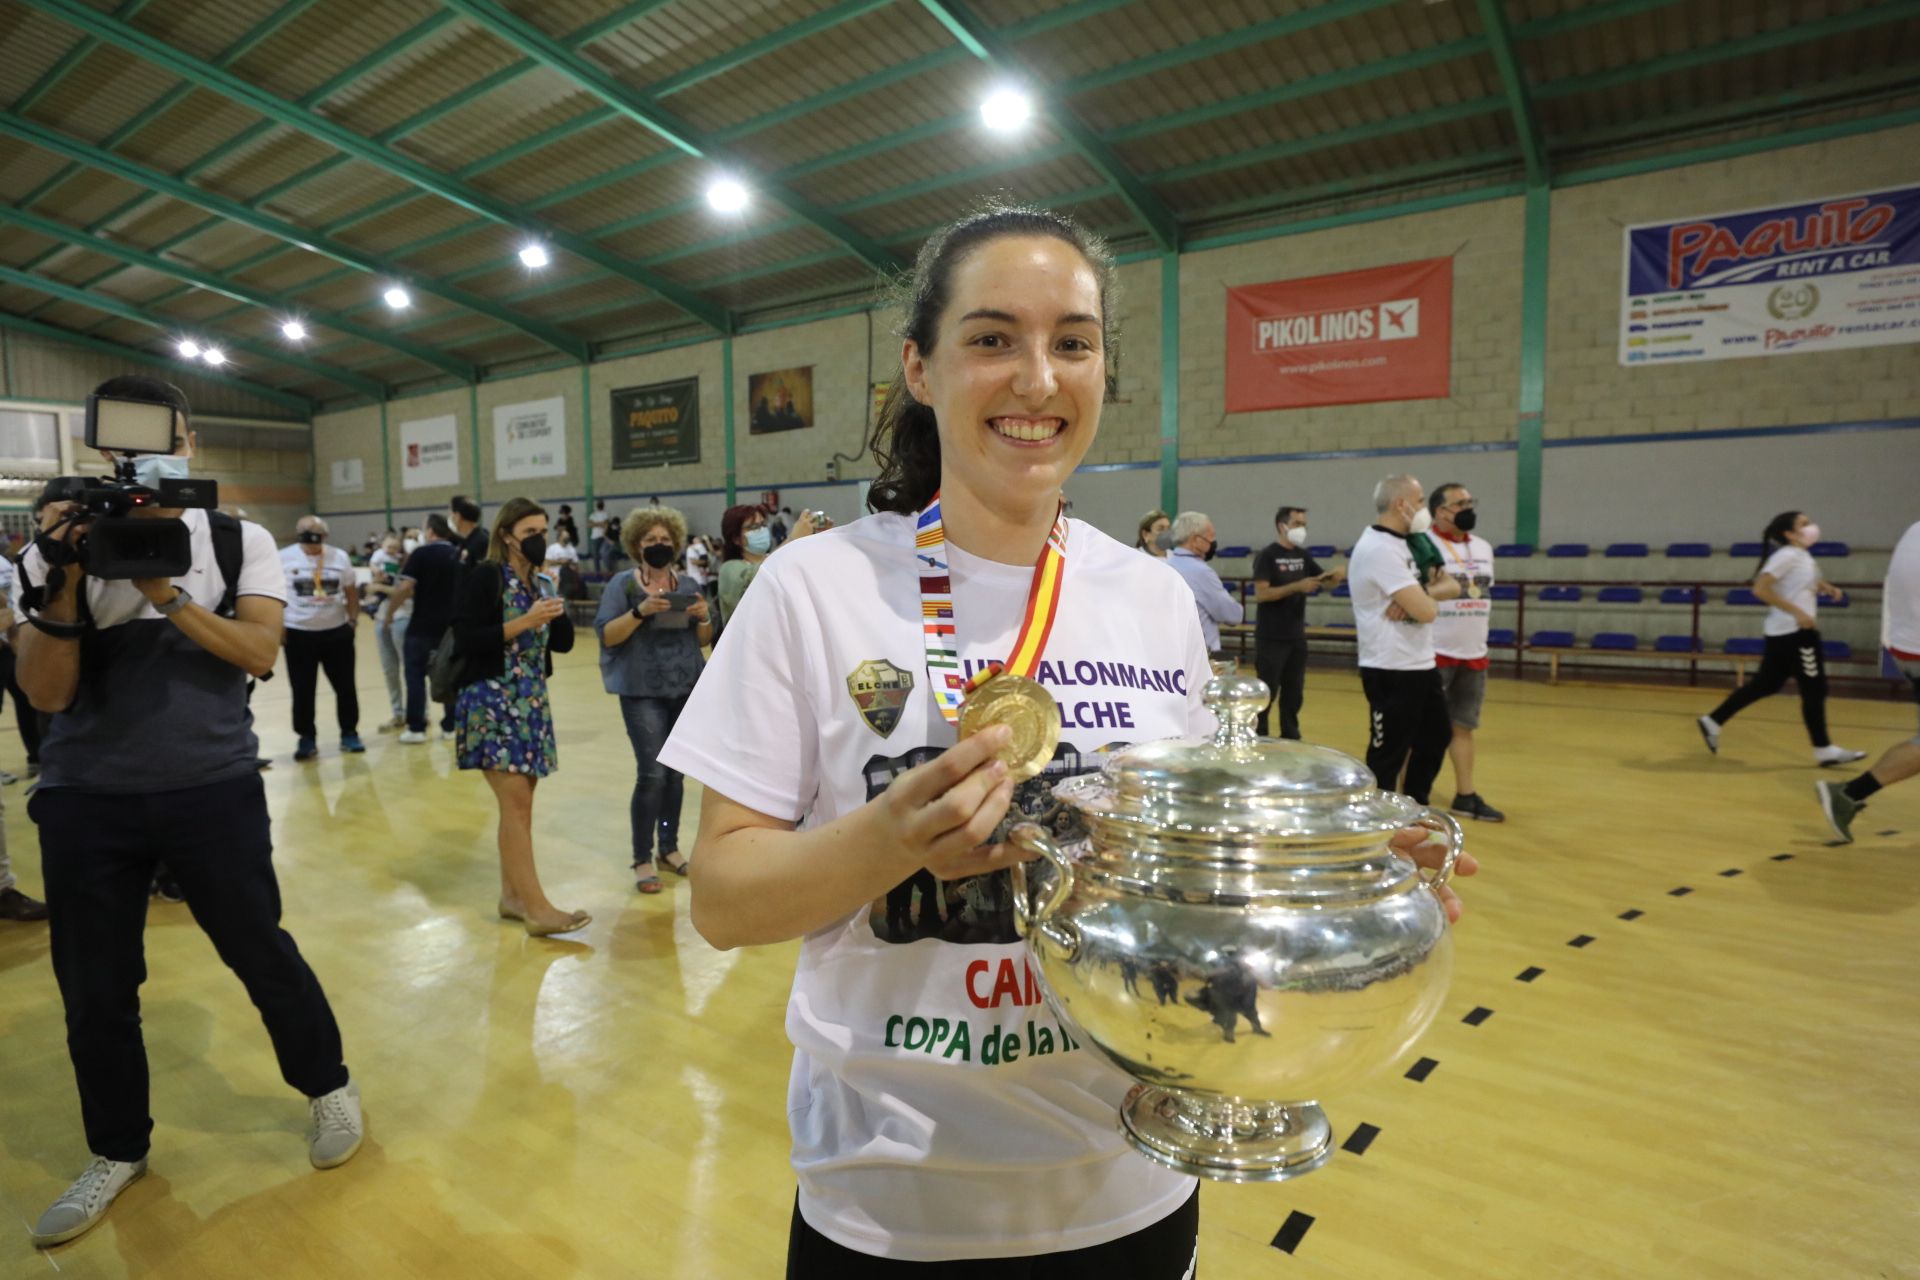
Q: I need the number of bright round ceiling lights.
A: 7